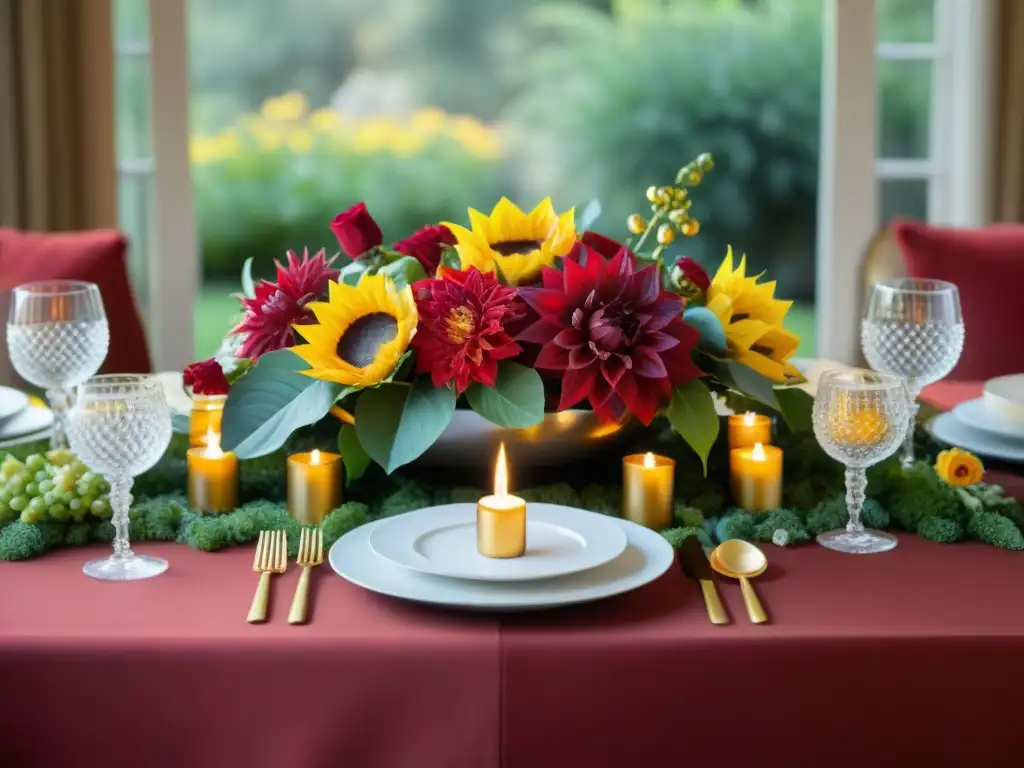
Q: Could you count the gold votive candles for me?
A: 7